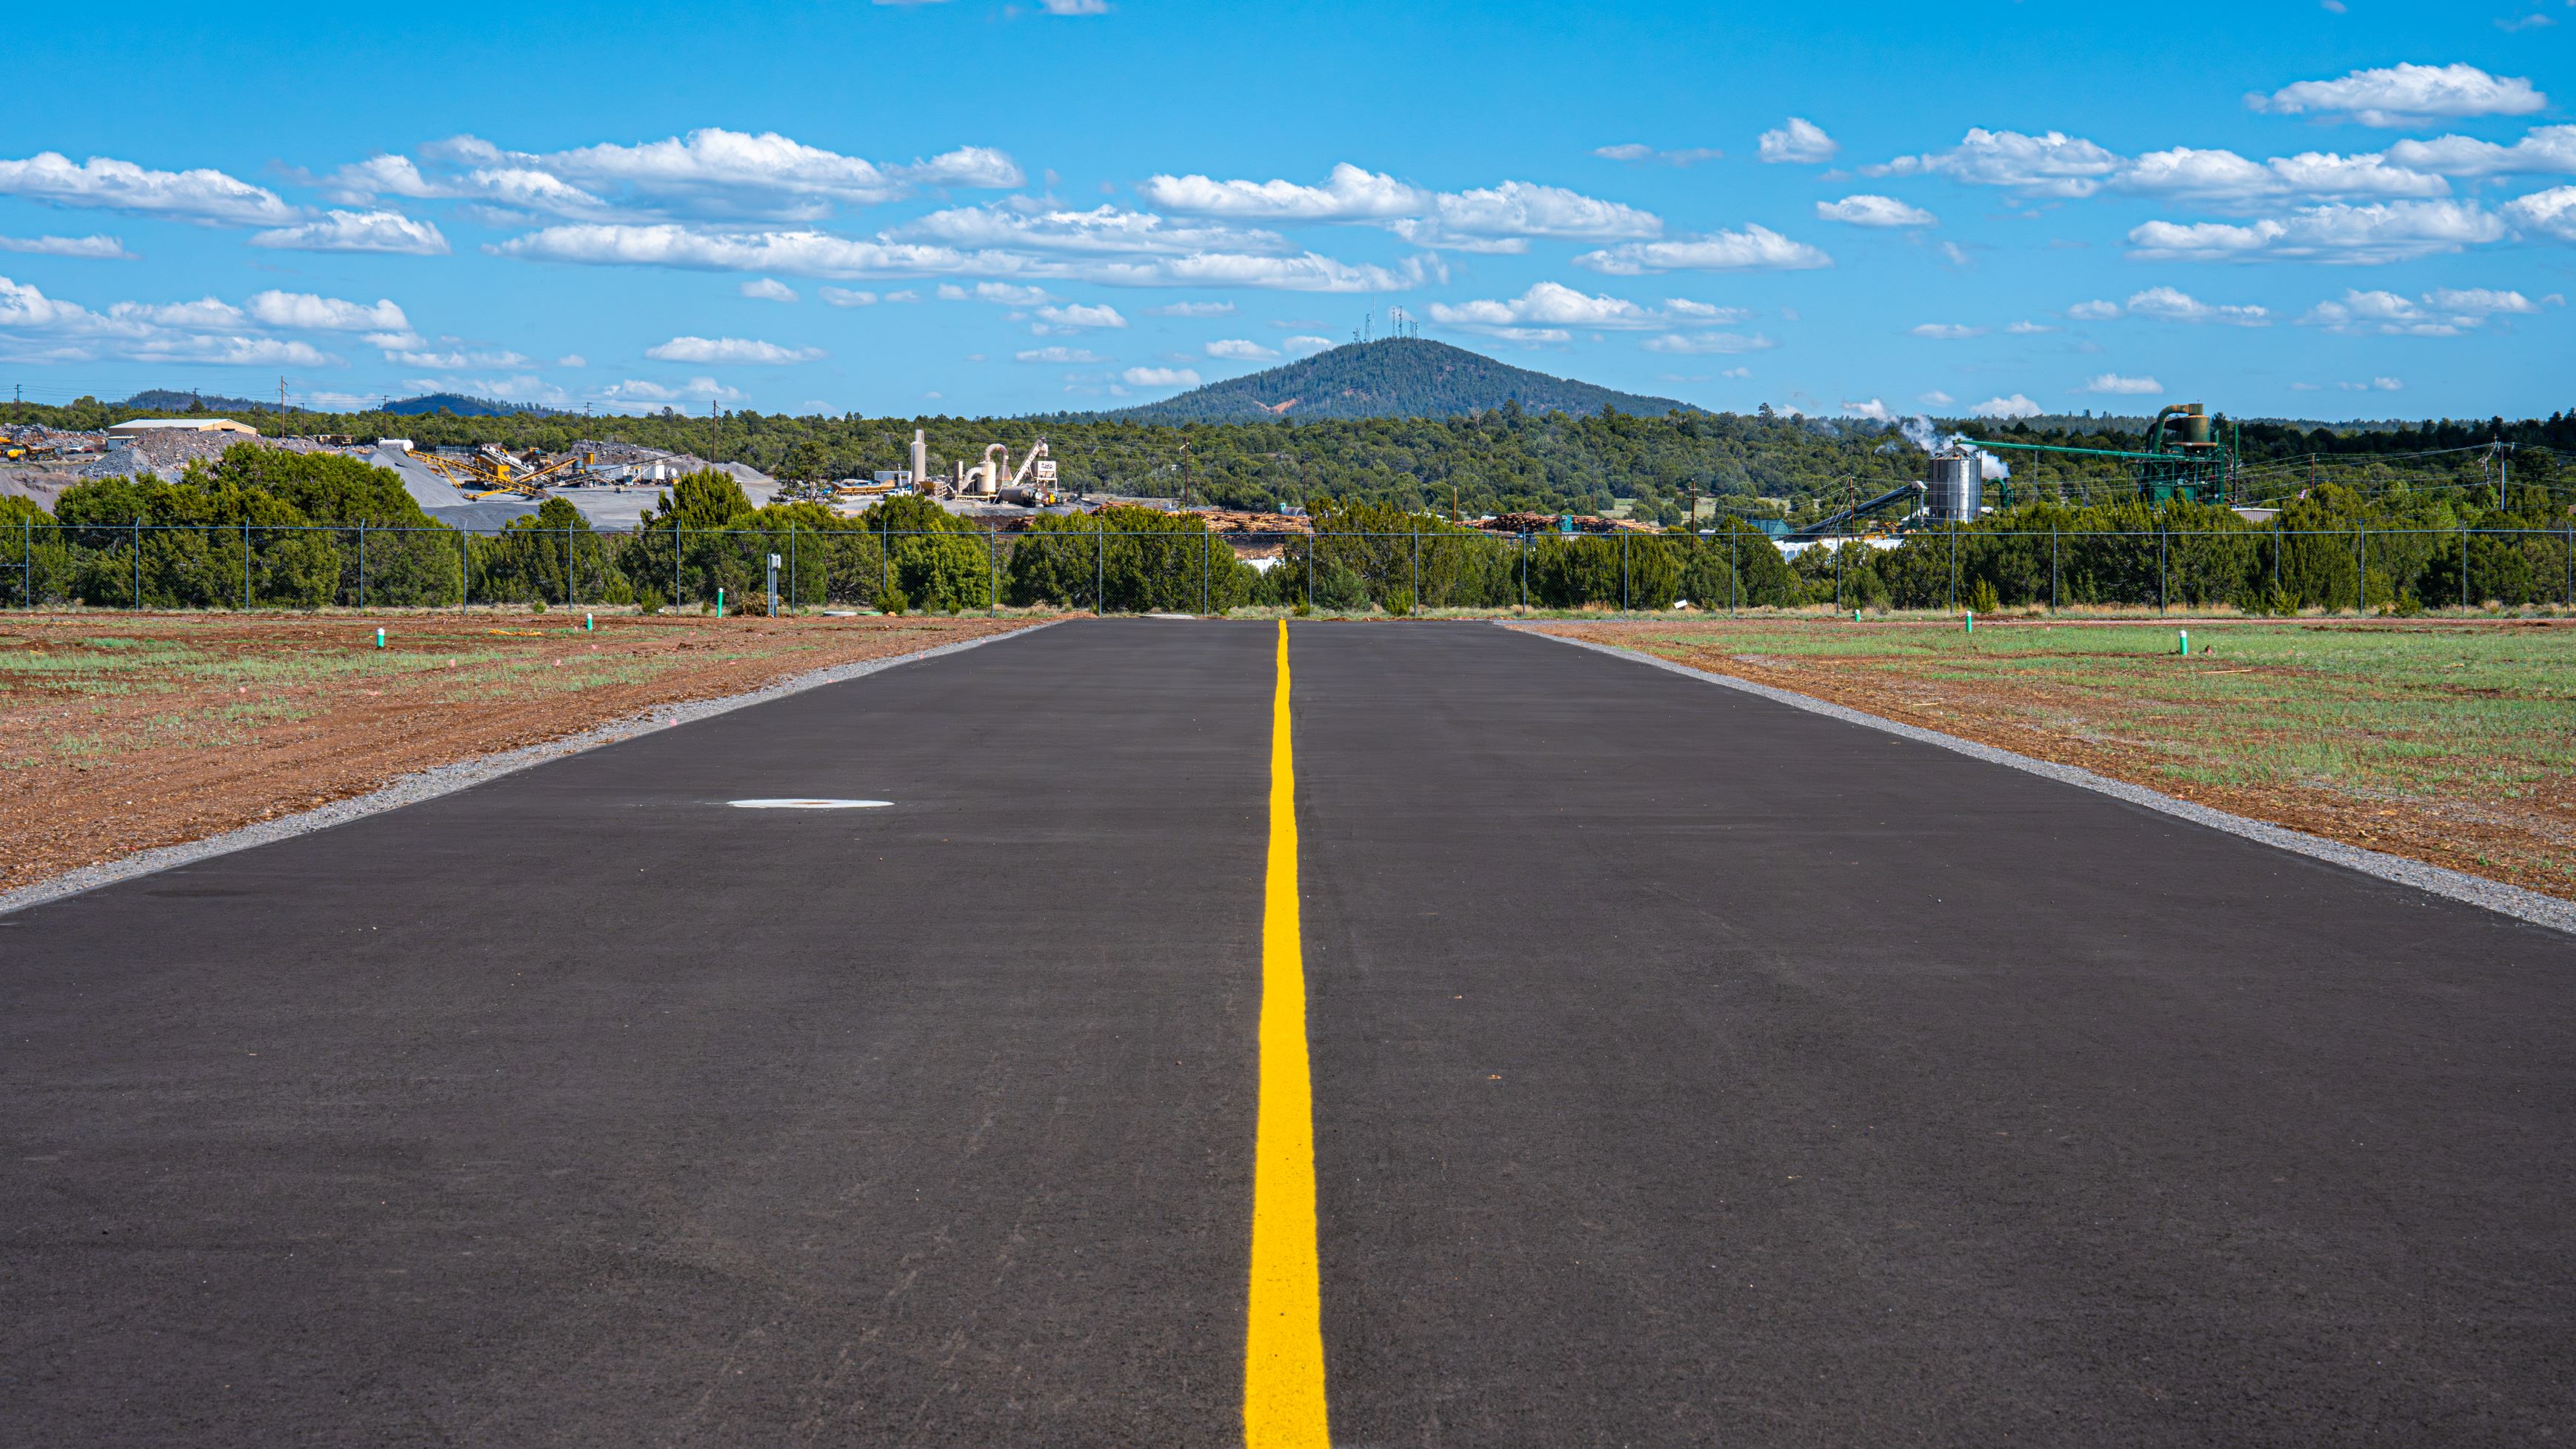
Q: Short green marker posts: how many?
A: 6